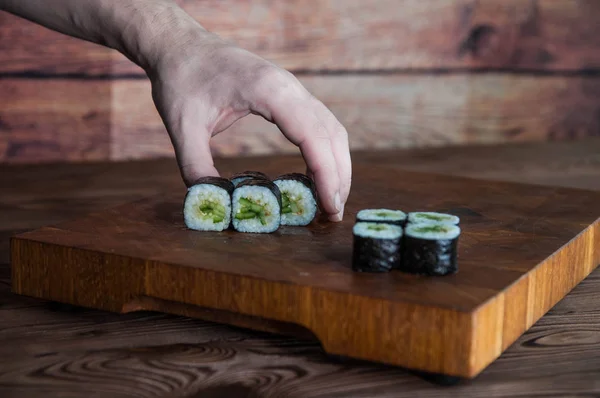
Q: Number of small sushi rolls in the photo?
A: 8